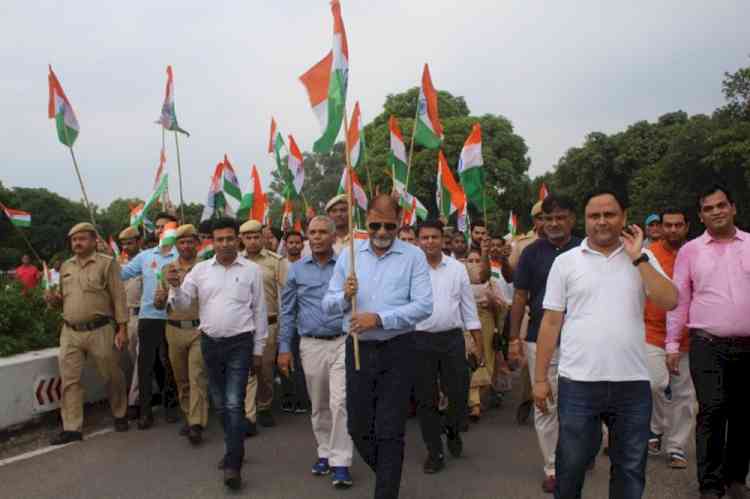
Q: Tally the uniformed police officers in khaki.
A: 6